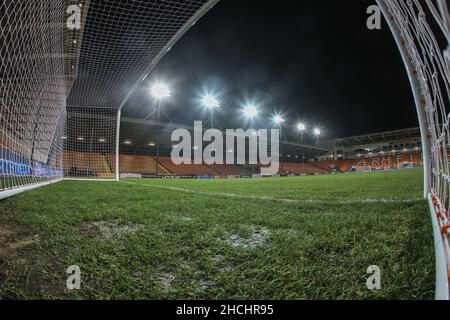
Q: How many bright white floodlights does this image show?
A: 6